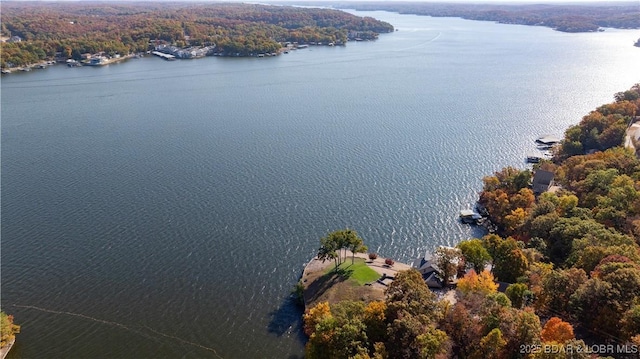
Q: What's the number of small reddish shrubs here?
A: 2